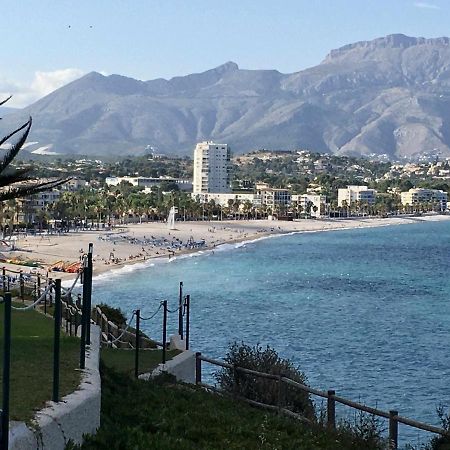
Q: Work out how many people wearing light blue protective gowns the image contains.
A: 0